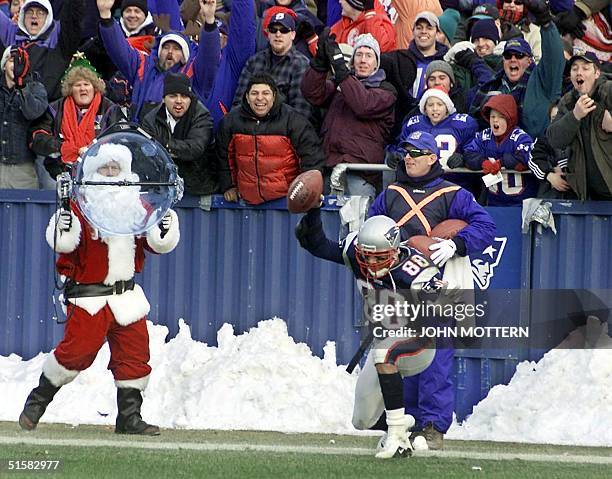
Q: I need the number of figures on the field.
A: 3